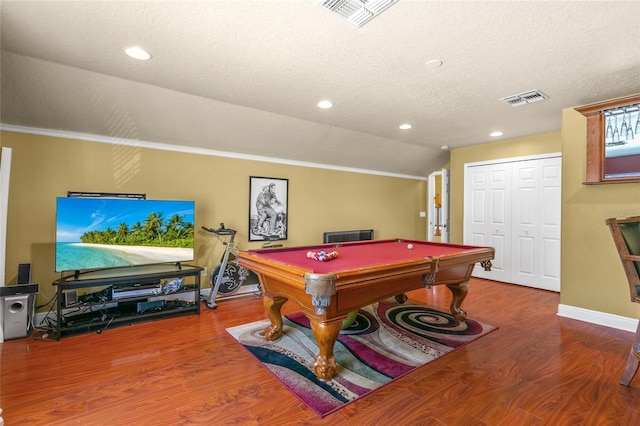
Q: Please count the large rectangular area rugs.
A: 1